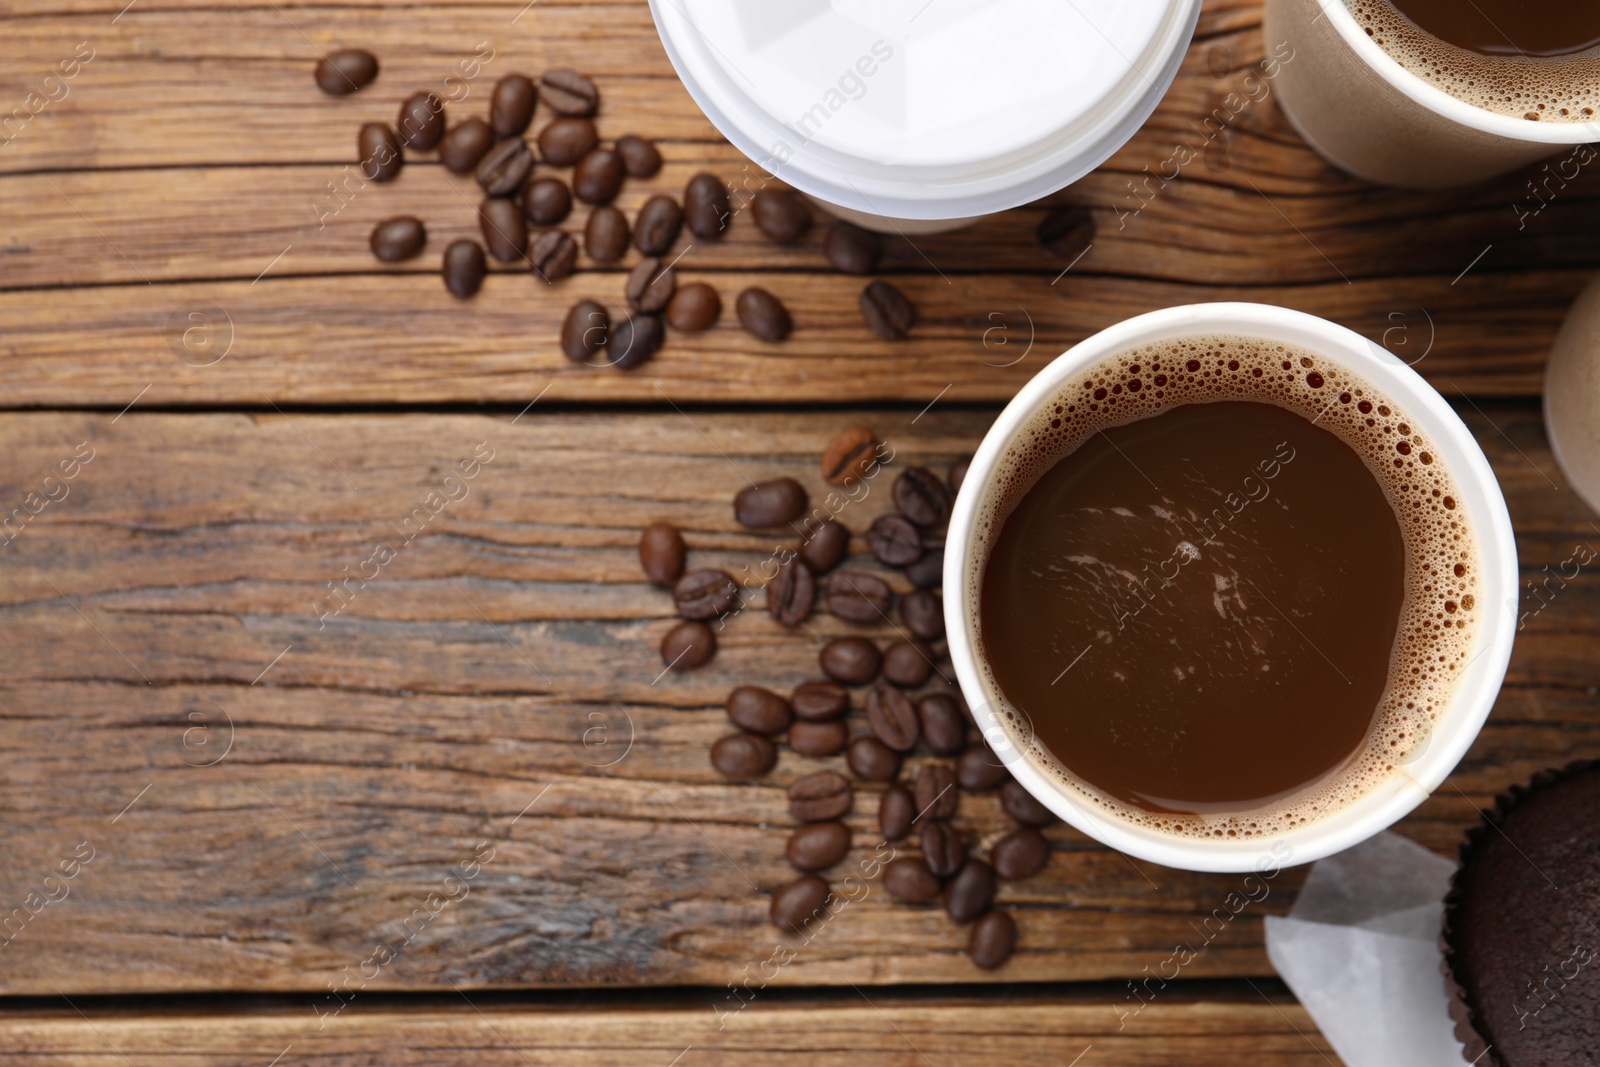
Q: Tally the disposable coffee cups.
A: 4